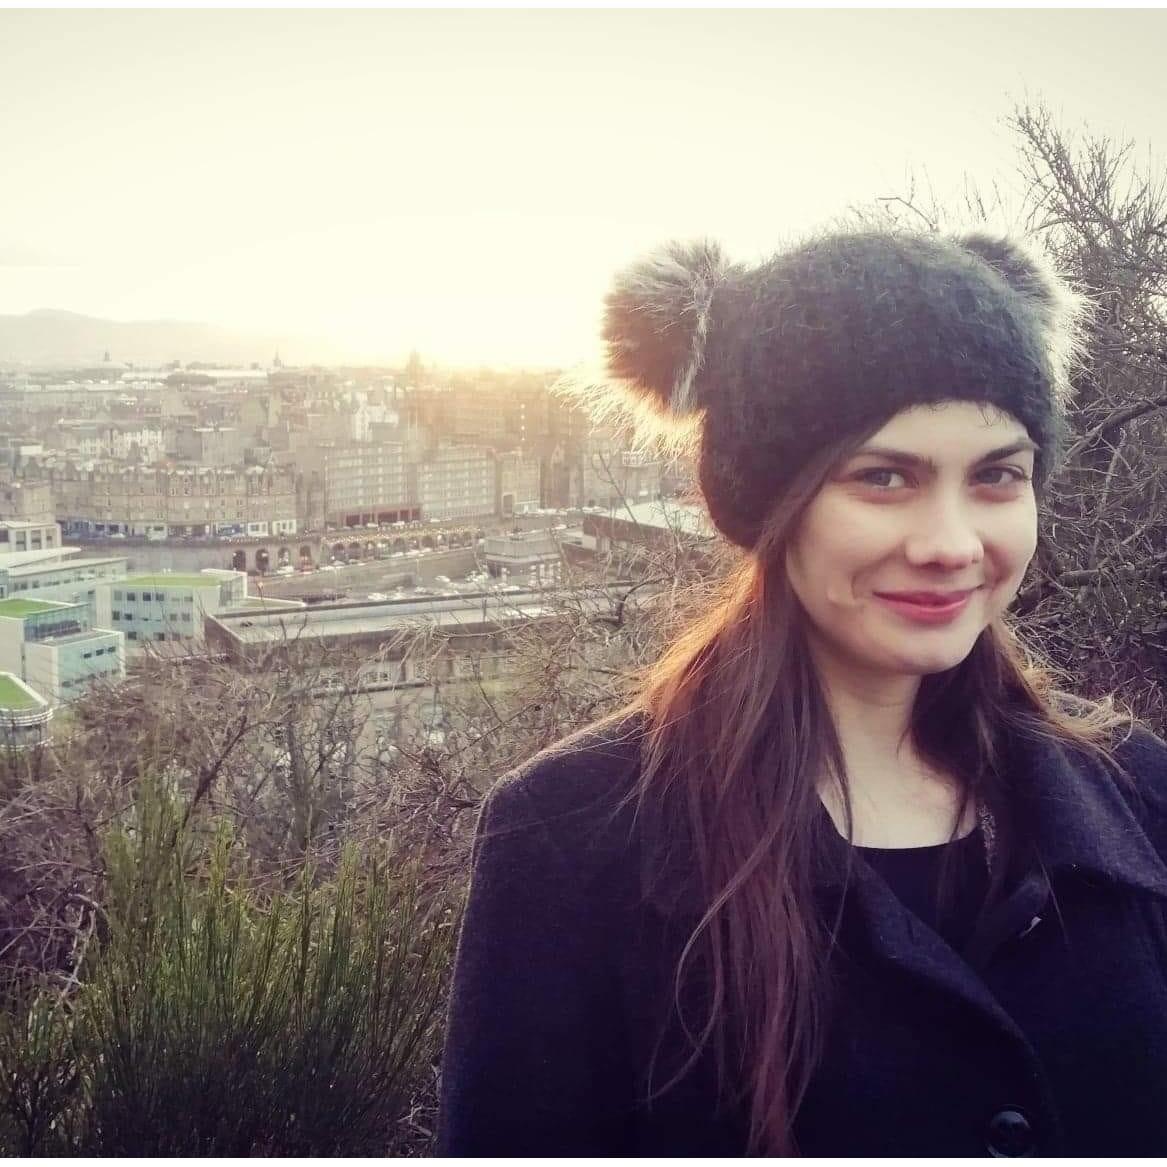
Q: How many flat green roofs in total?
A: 3